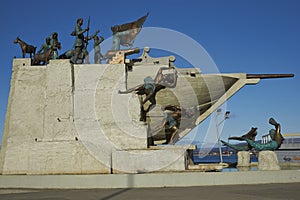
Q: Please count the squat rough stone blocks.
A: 2